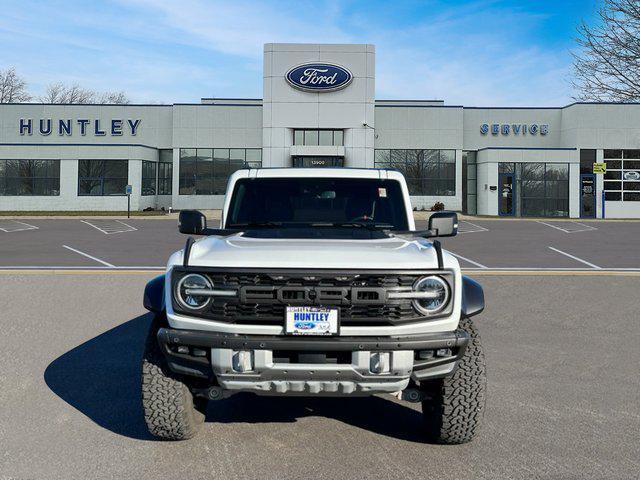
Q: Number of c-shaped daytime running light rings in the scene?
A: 2